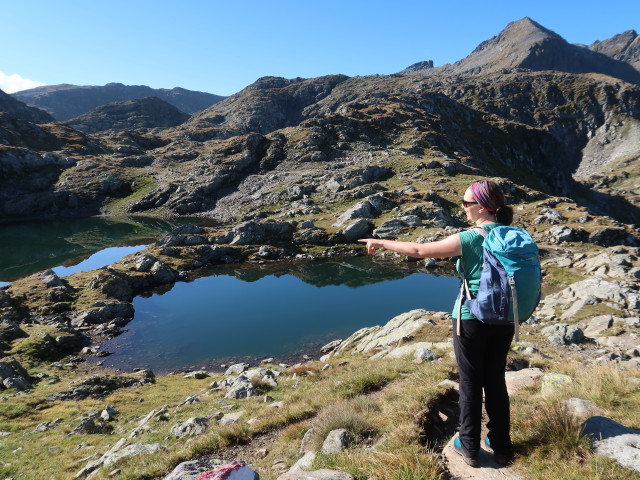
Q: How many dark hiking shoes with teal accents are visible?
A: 2